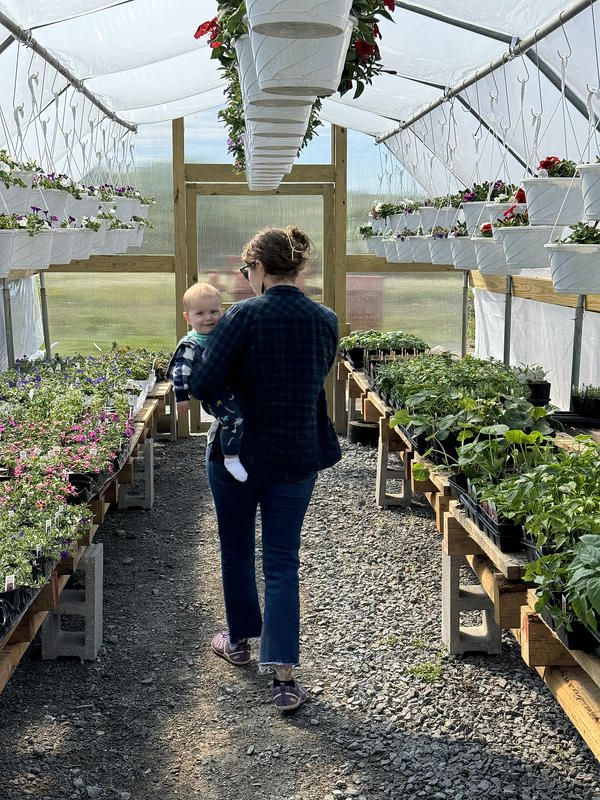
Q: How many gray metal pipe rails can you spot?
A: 2